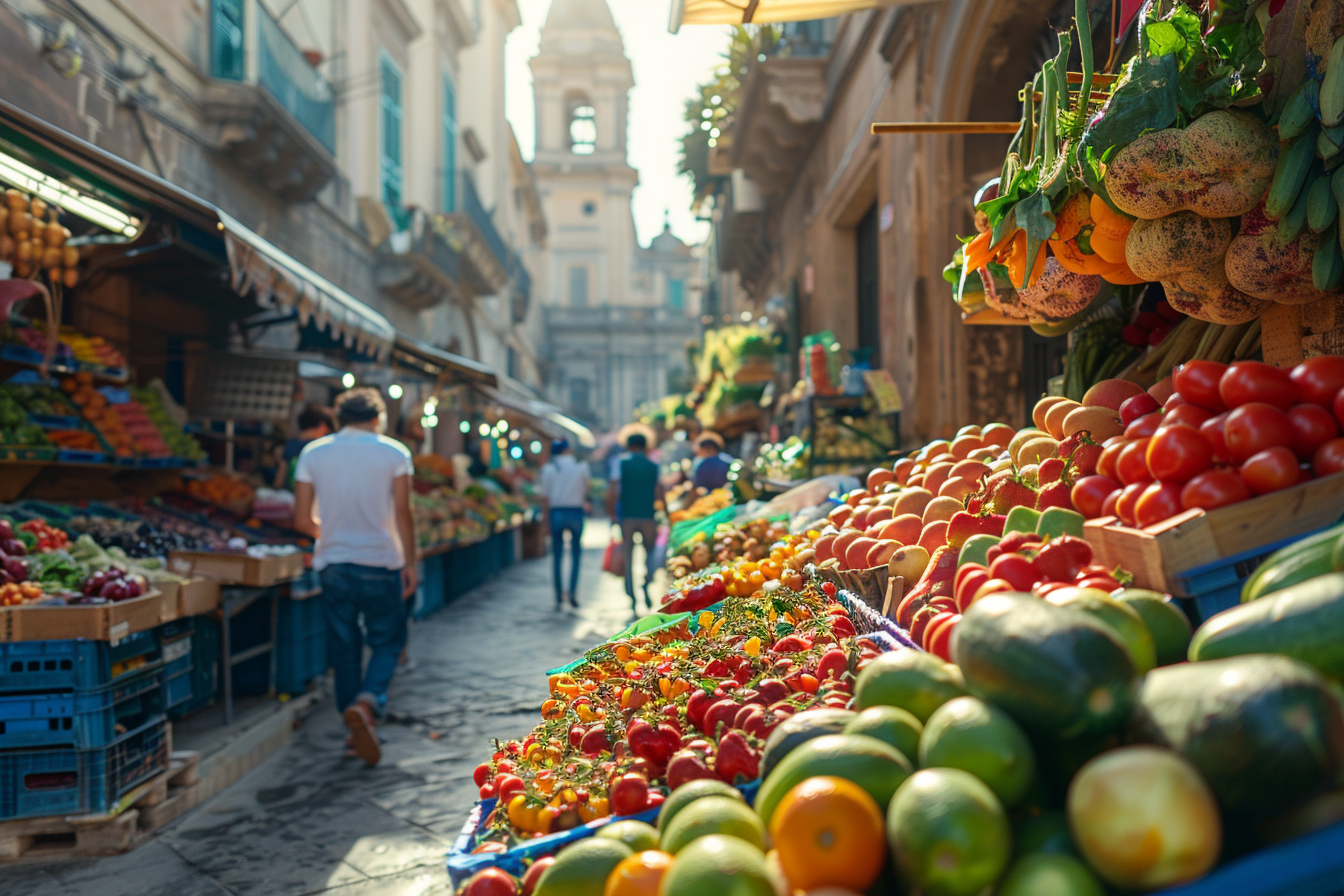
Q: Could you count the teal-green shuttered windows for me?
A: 3